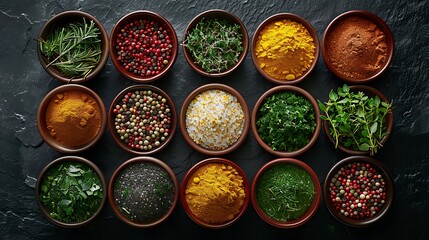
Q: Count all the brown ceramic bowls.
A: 15